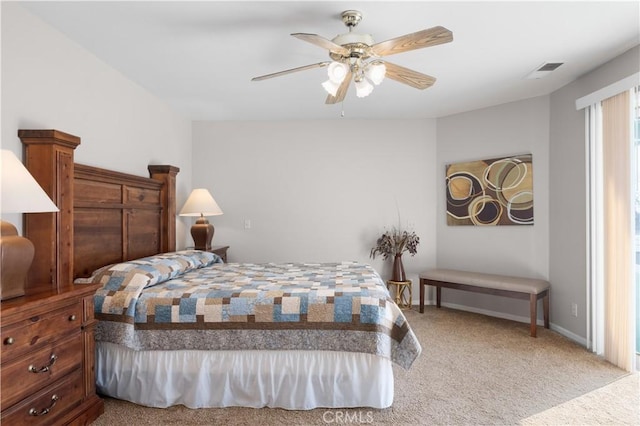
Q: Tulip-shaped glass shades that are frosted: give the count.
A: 4